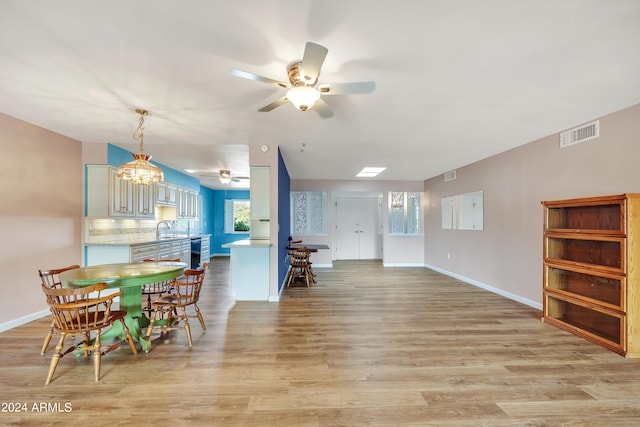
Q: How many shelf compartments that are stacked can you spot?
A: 4